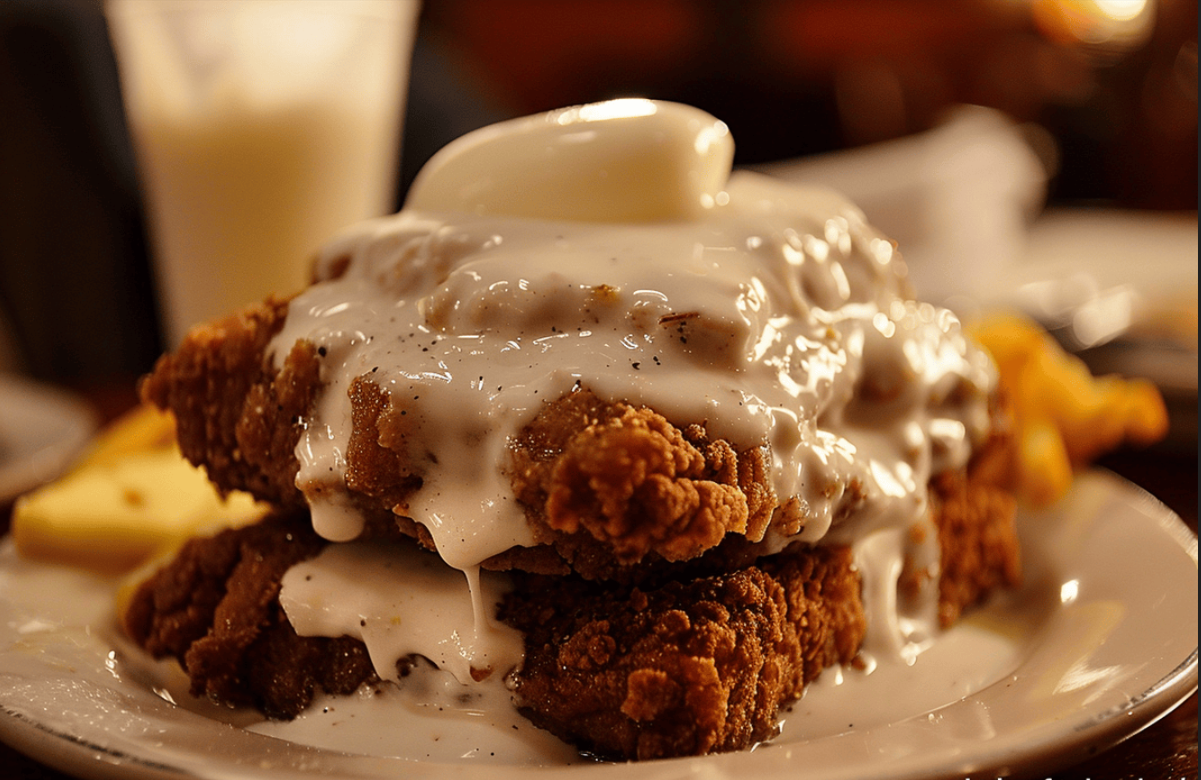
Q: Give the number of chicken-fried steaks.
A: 2